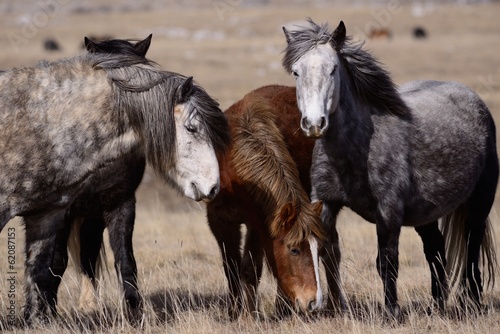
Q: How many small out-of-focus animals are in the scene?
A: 3